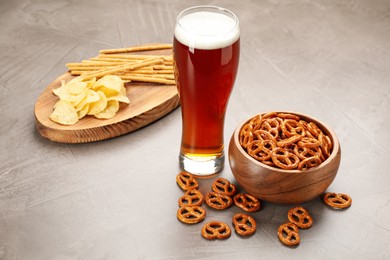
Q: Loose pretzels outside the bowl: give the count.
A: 11